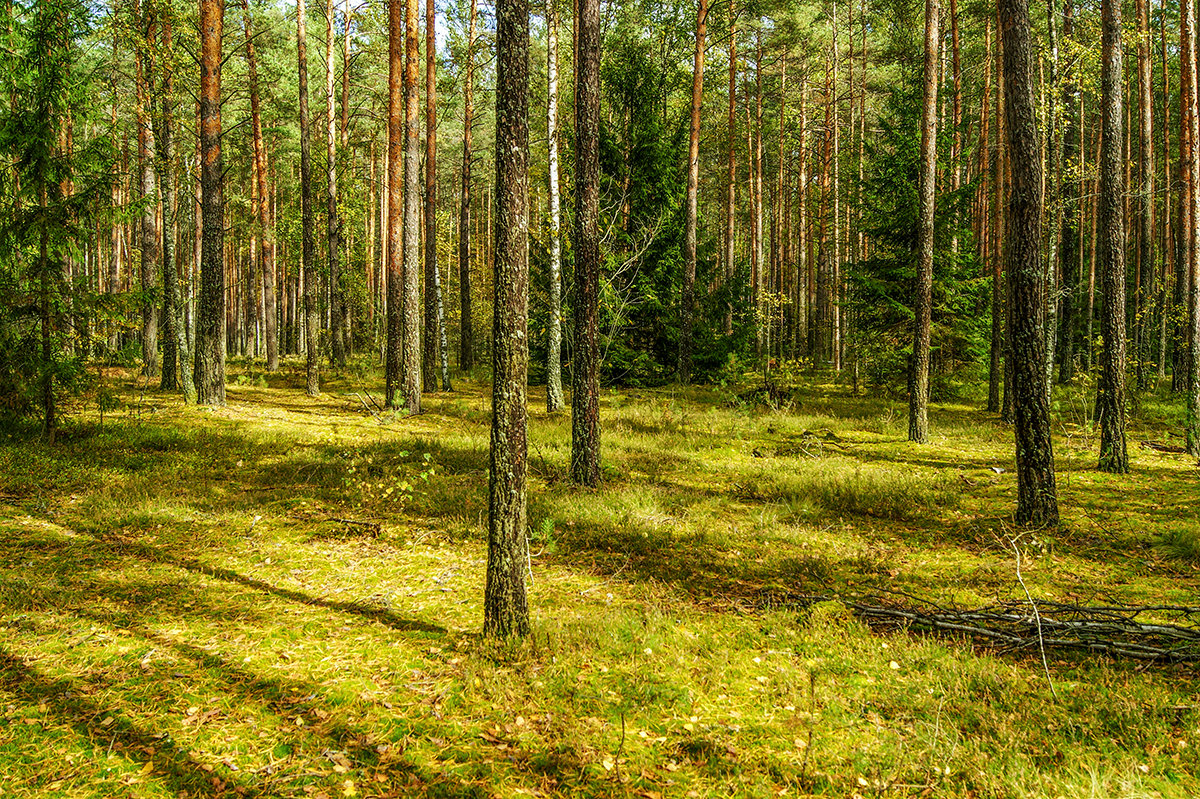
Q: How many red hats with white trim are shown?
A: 0